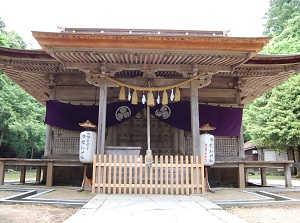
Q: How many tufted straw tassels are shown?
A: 5